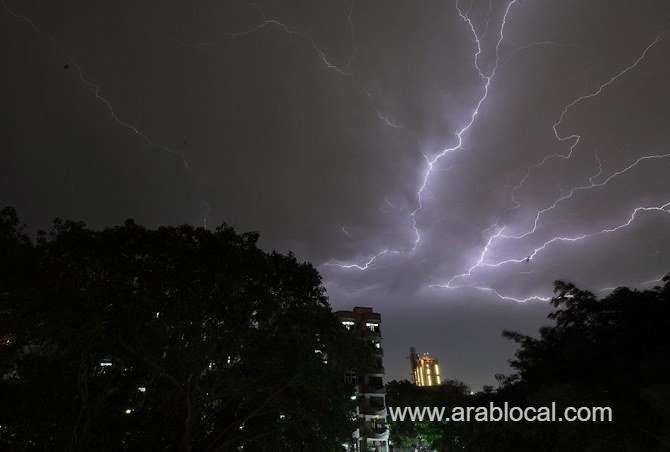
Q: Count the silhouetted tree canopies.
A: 2